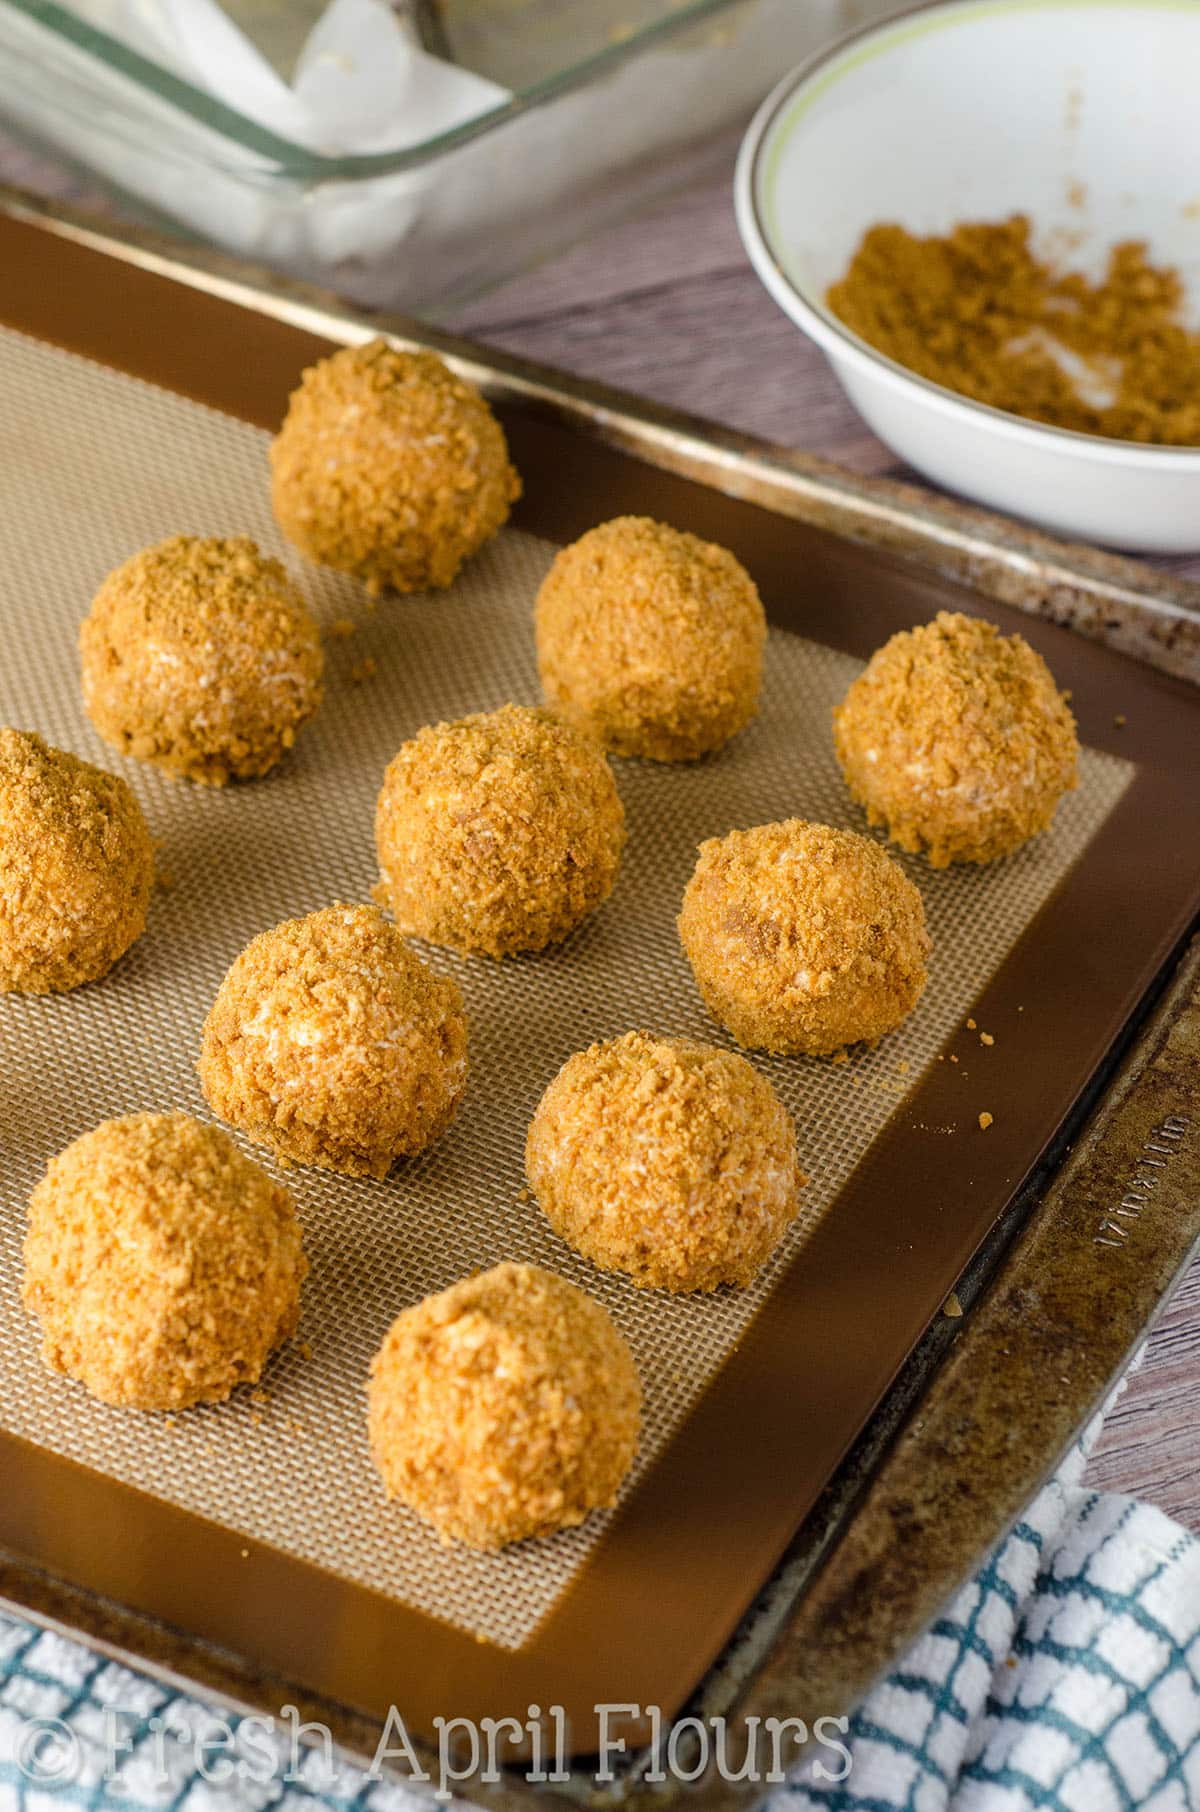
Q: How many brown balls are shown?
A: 11